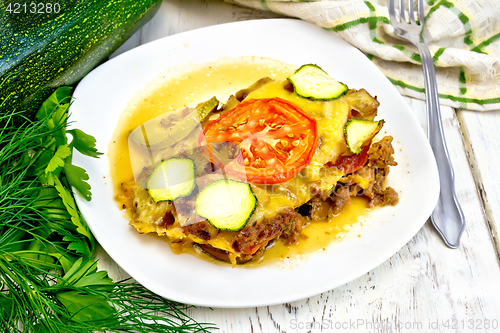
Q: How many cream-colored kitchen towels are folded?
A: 1